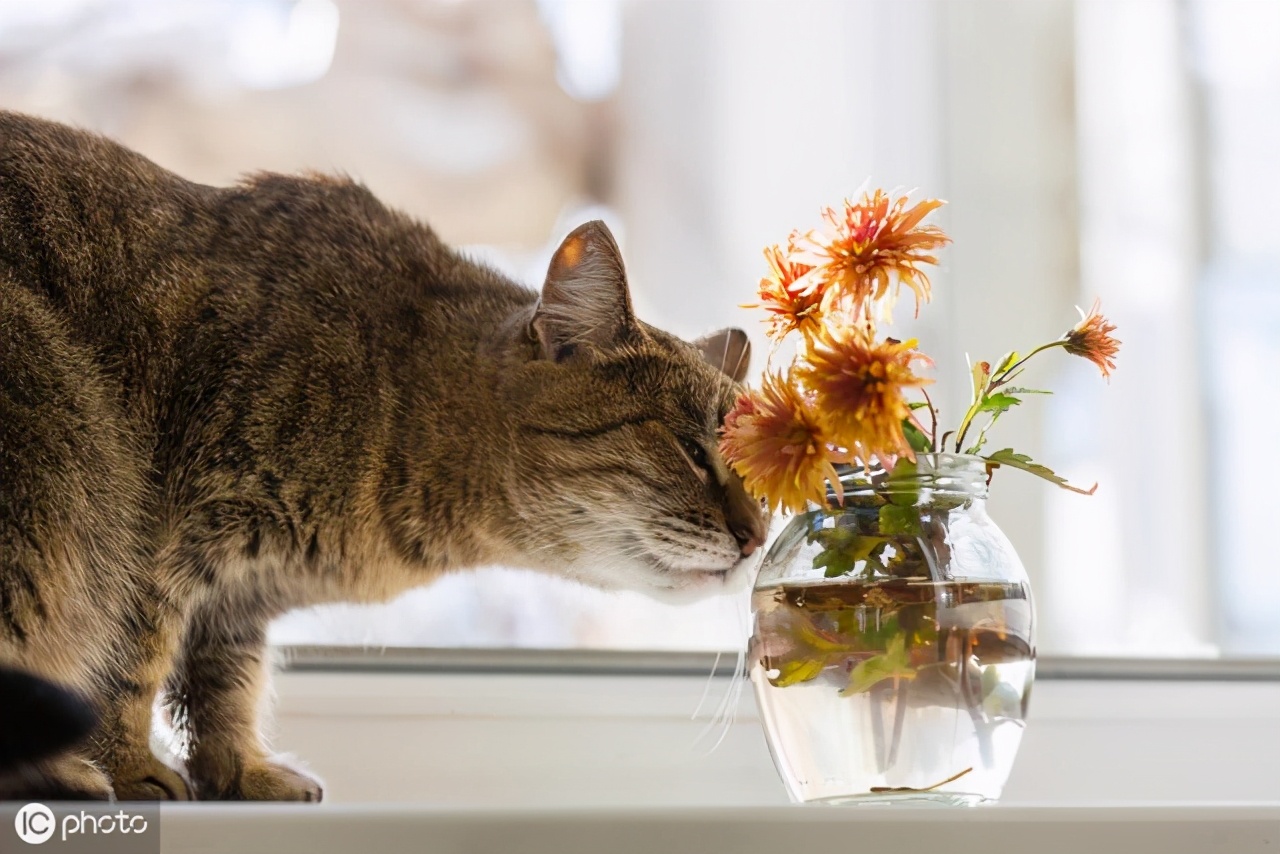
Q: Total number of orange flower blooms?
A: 5